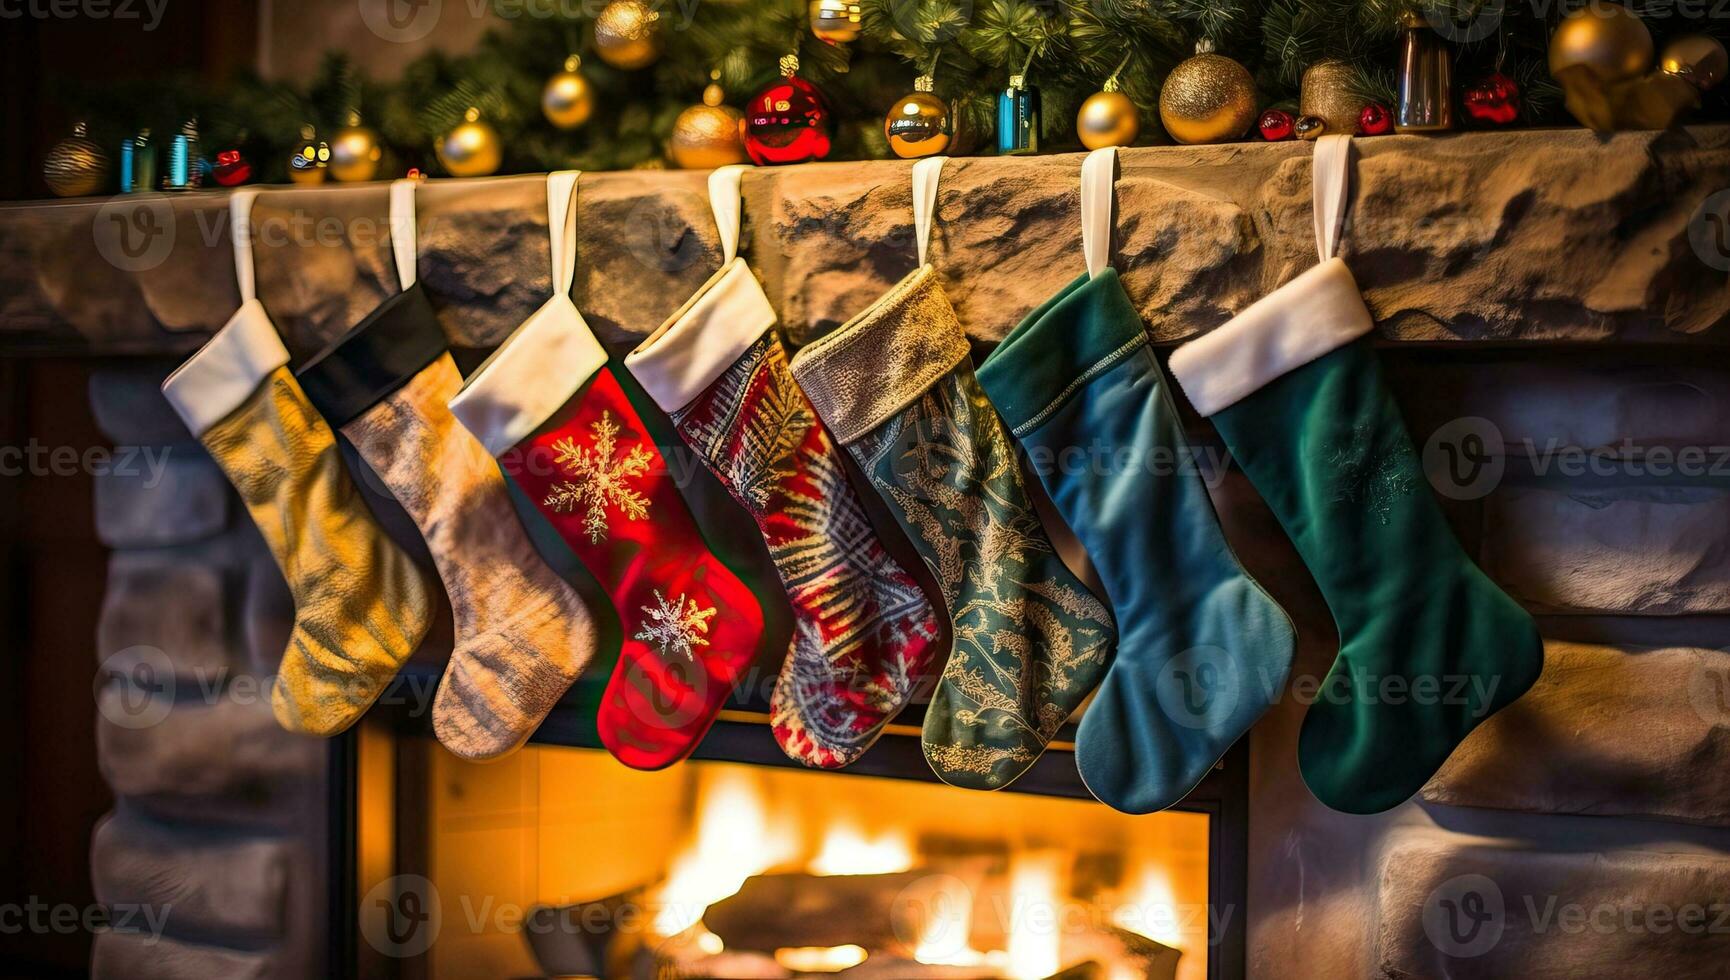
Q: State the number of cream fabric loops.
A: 7